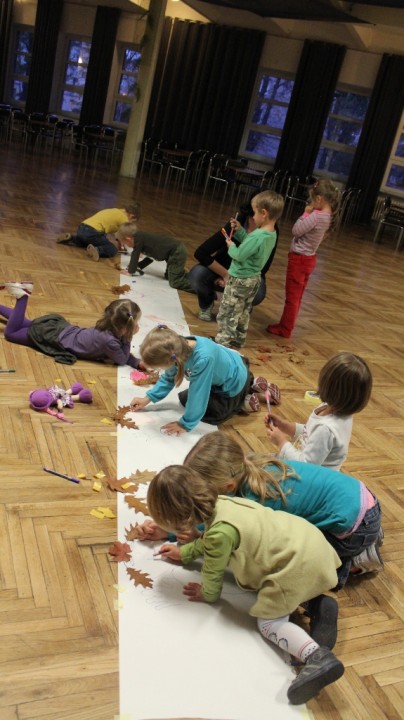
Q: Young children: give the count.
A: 9